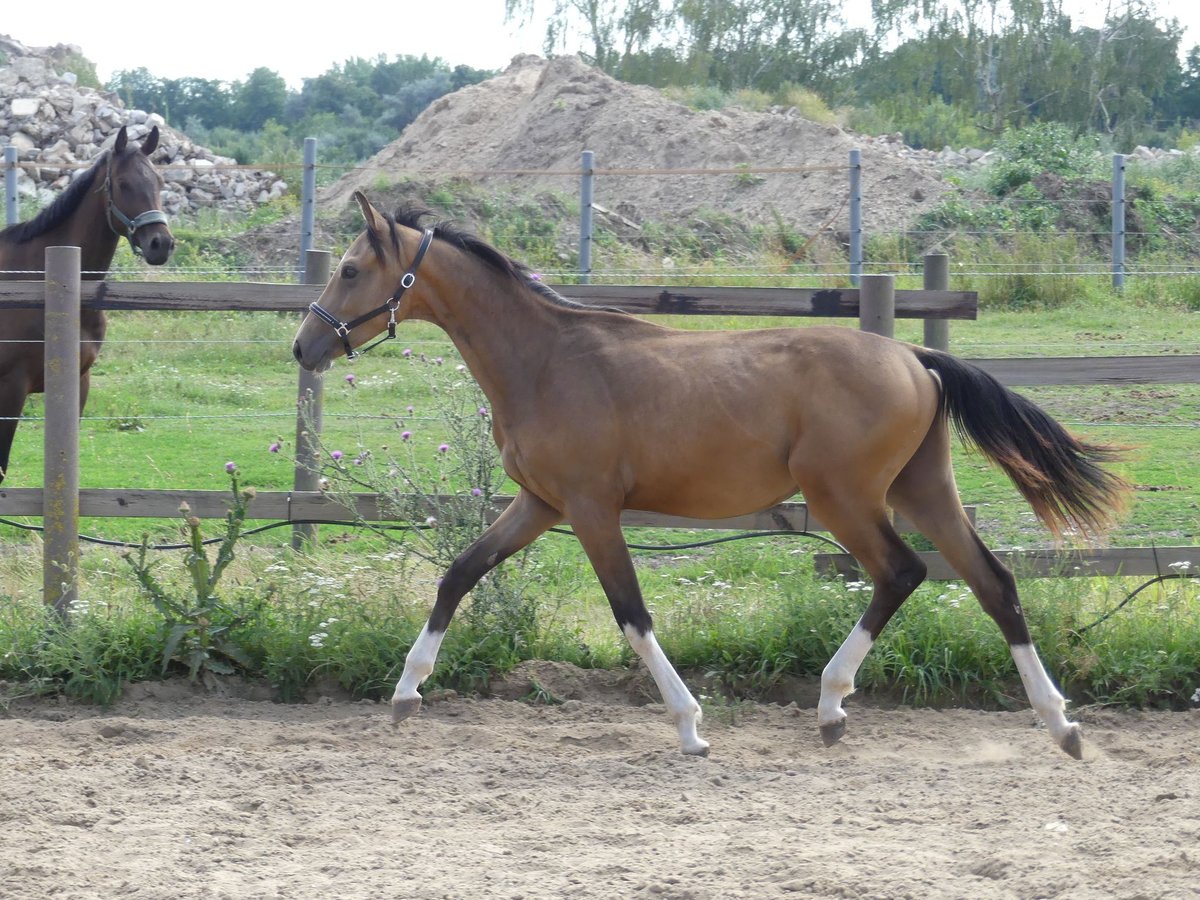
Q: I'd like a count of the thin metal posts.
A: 5